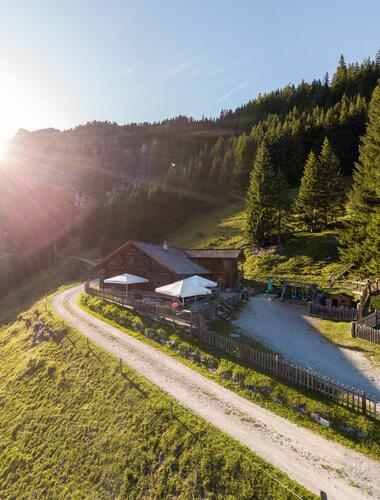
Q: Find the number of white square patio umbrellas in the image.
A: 3